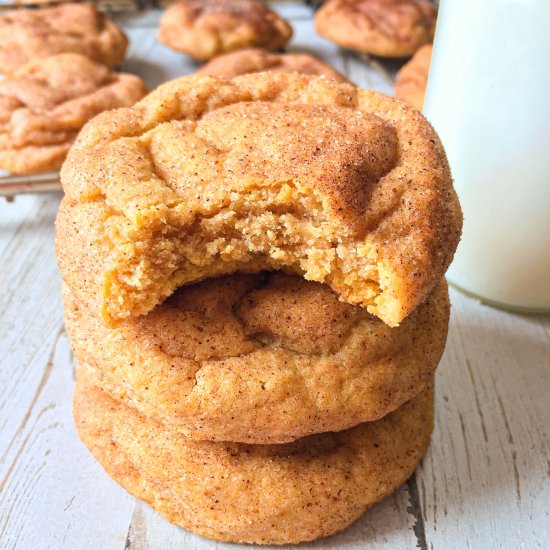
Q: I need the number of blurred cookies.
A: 6